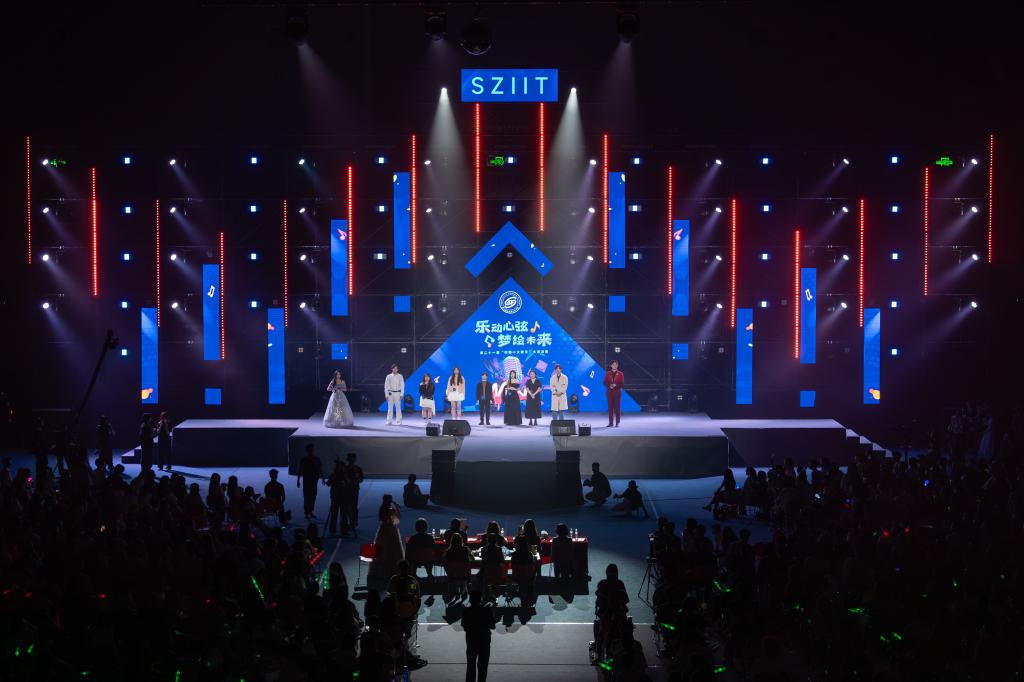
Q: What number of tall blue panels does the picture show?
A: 10